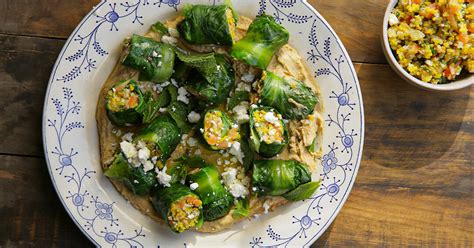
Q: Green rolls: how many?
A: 13